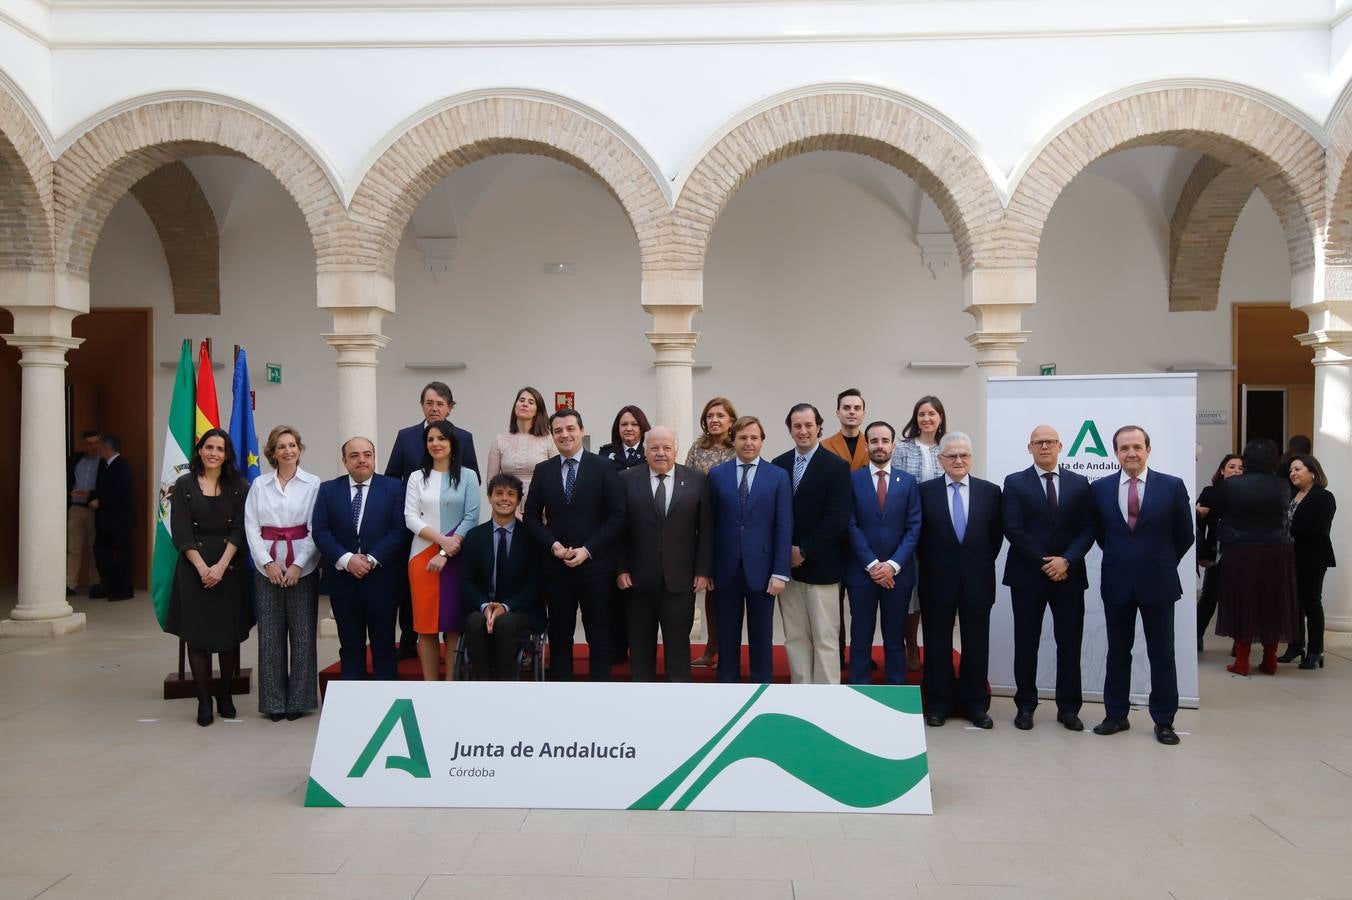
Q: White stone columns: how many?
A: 5